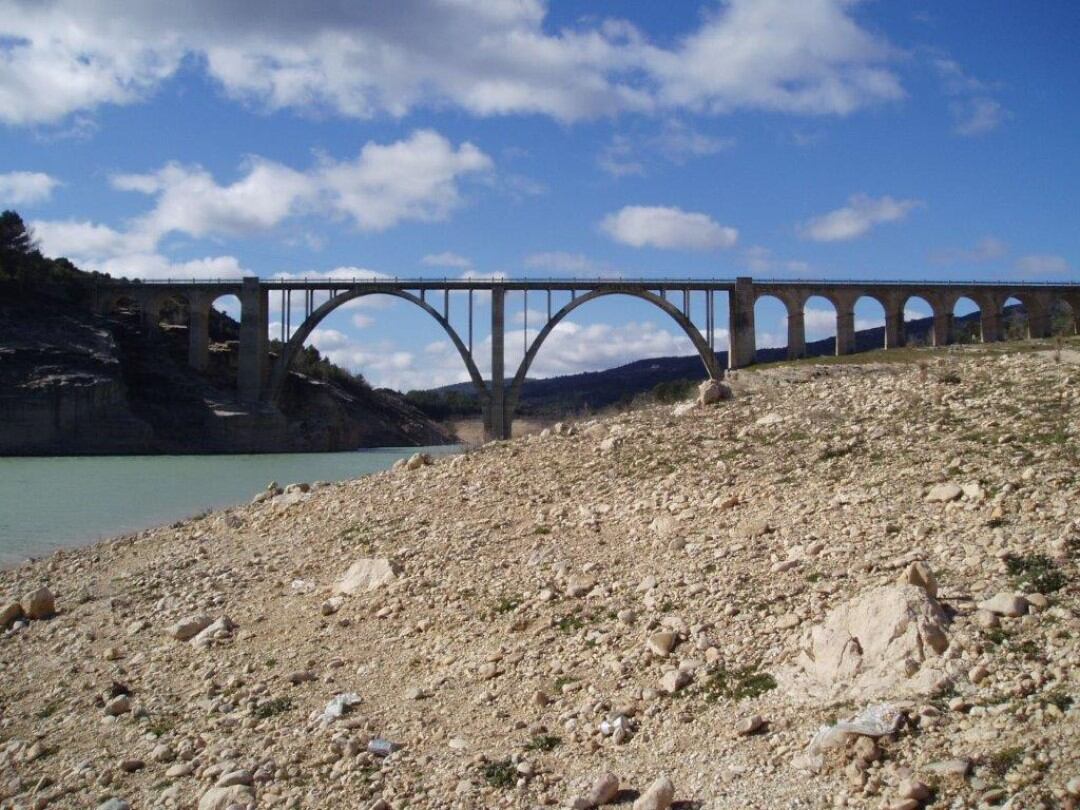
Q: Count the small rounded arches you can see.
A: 10